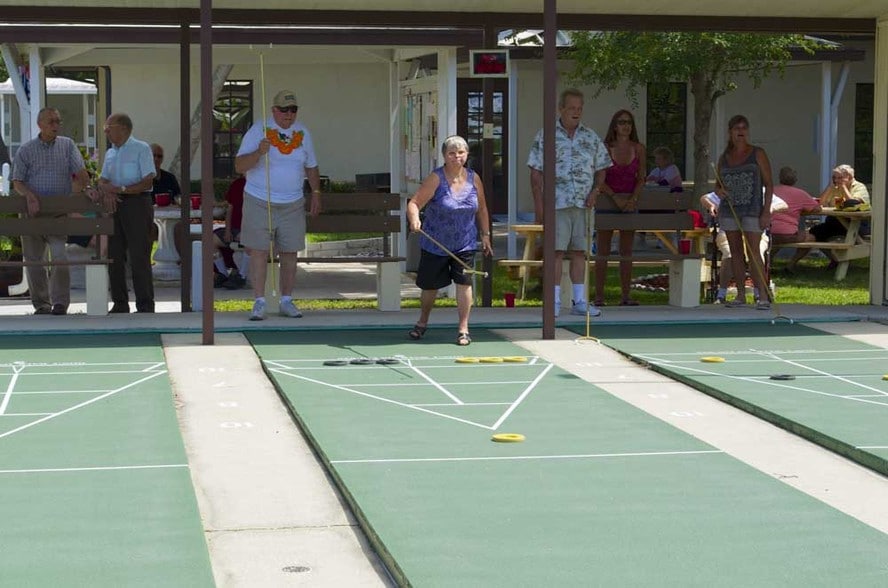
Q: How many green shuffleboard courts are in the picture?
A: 3